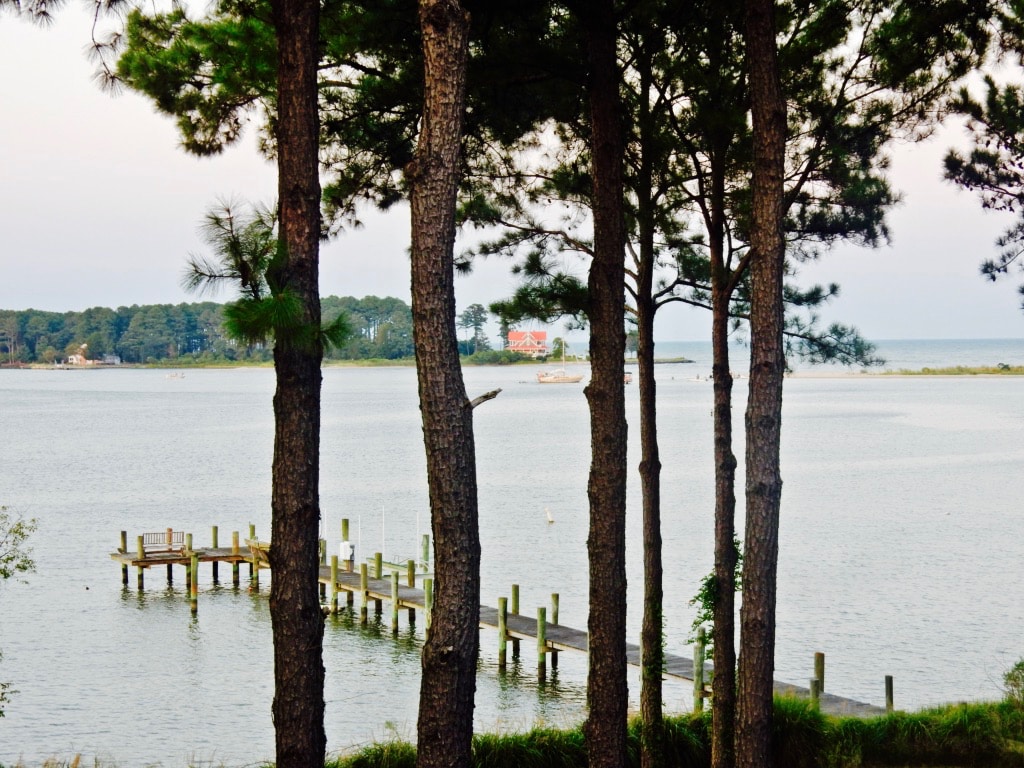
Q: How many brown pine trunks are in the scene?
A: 6